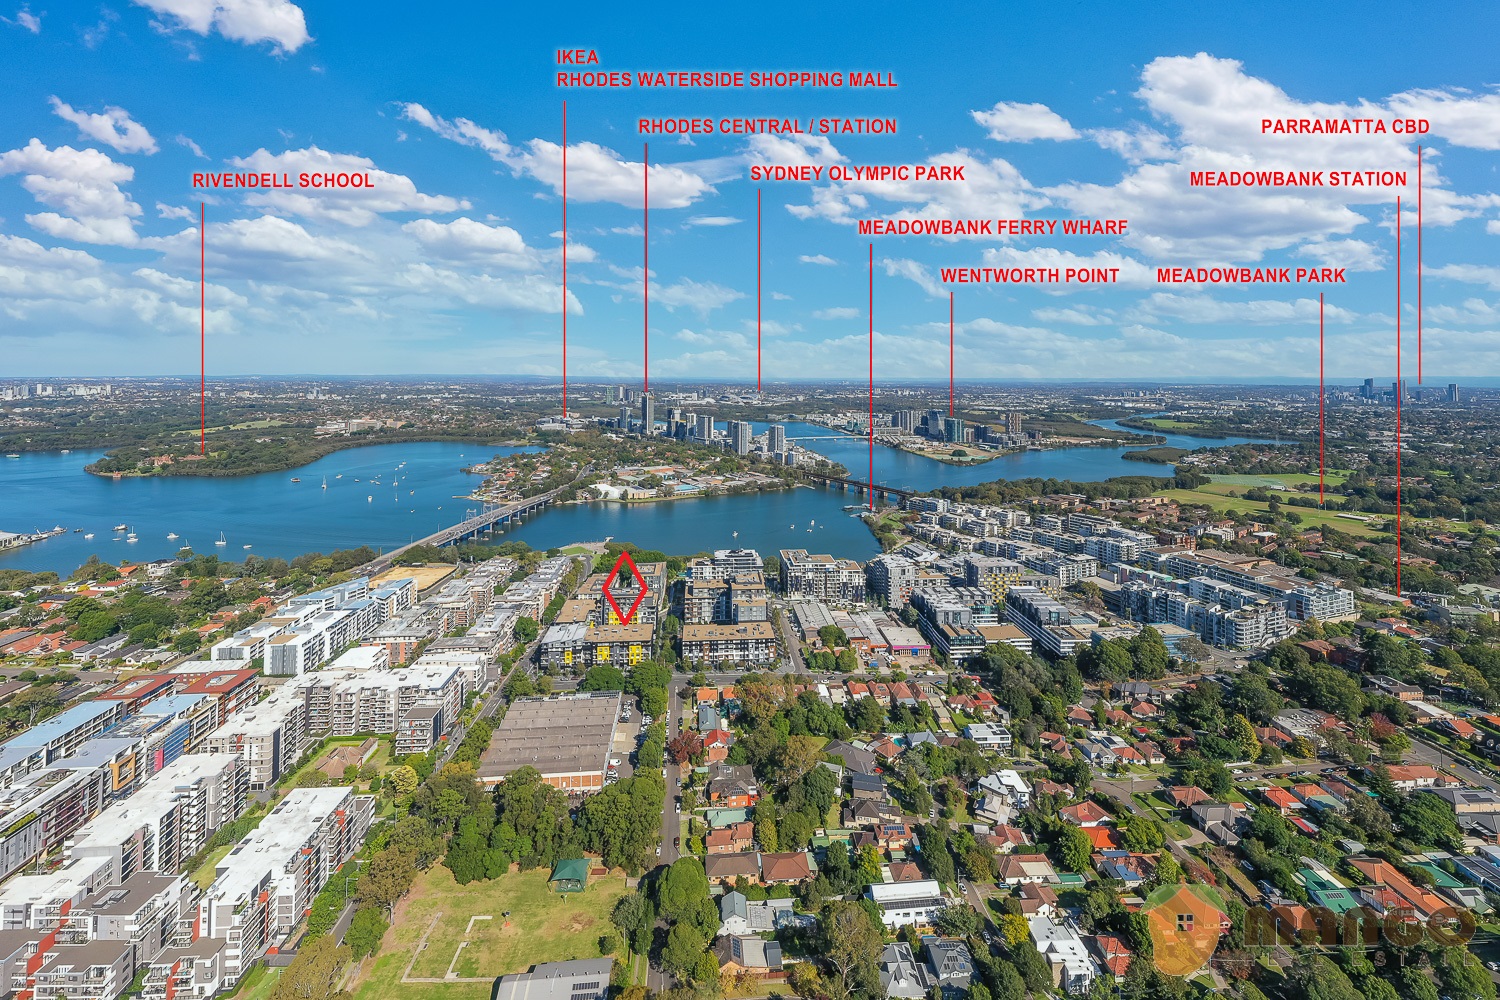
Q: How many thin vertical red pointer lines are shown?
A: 9